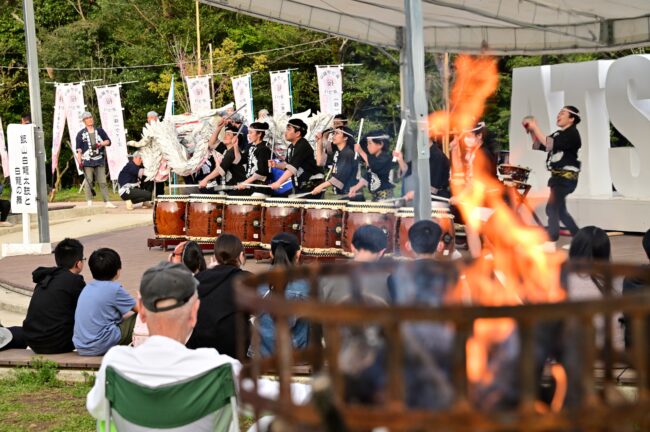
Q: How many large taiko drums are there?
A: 7